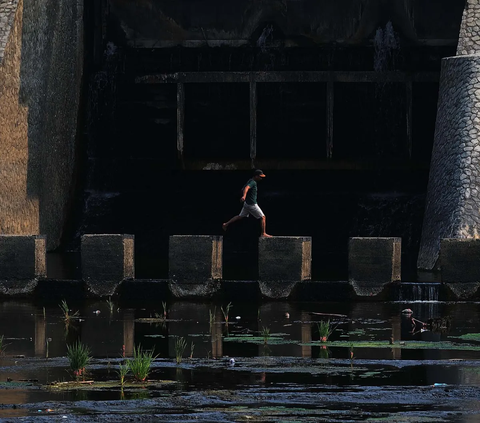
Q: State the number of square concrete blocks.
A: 6